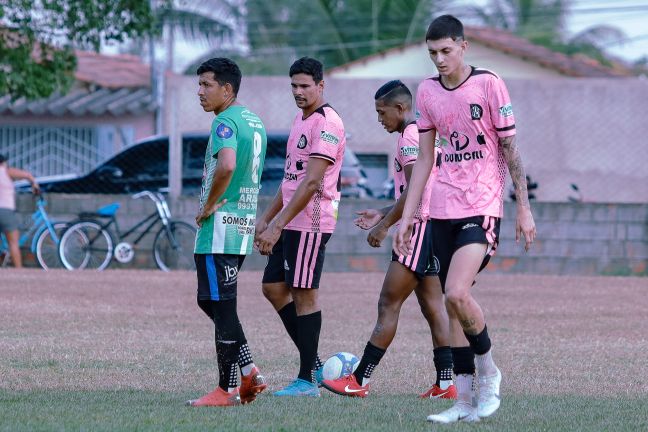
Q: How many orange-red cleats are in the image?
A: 4